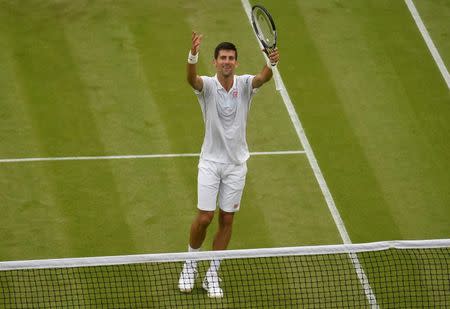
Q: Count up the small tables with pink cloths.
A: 0